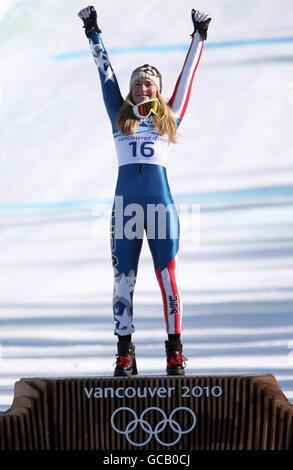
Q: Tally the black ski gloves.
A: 2